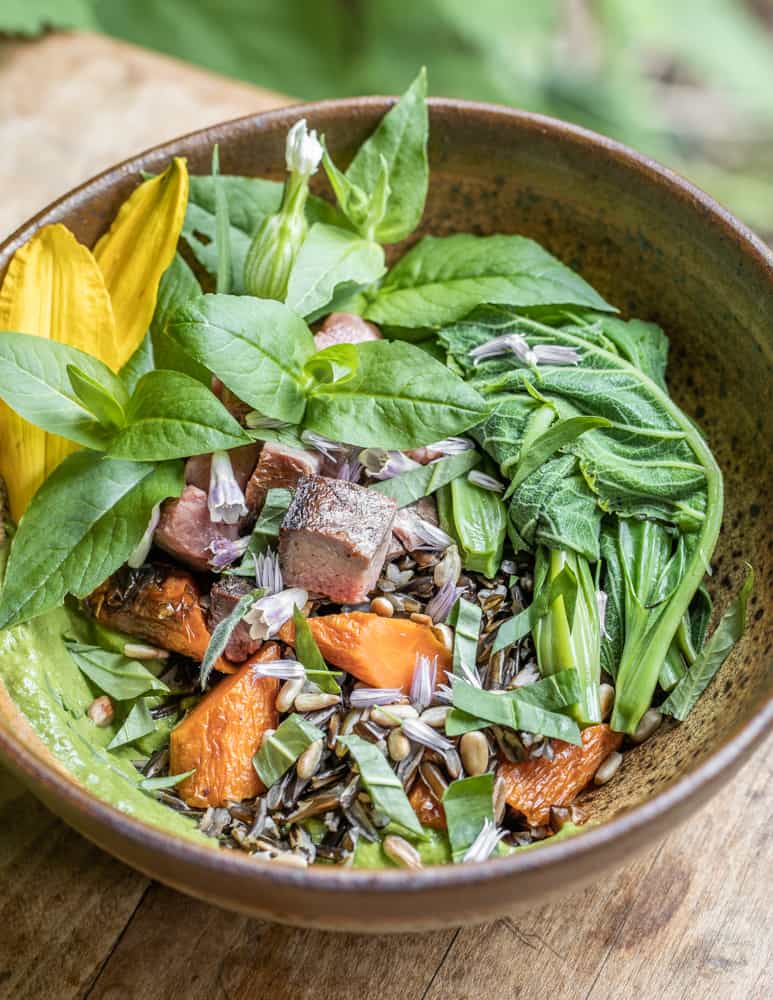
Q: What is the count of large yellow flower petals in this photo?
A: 2